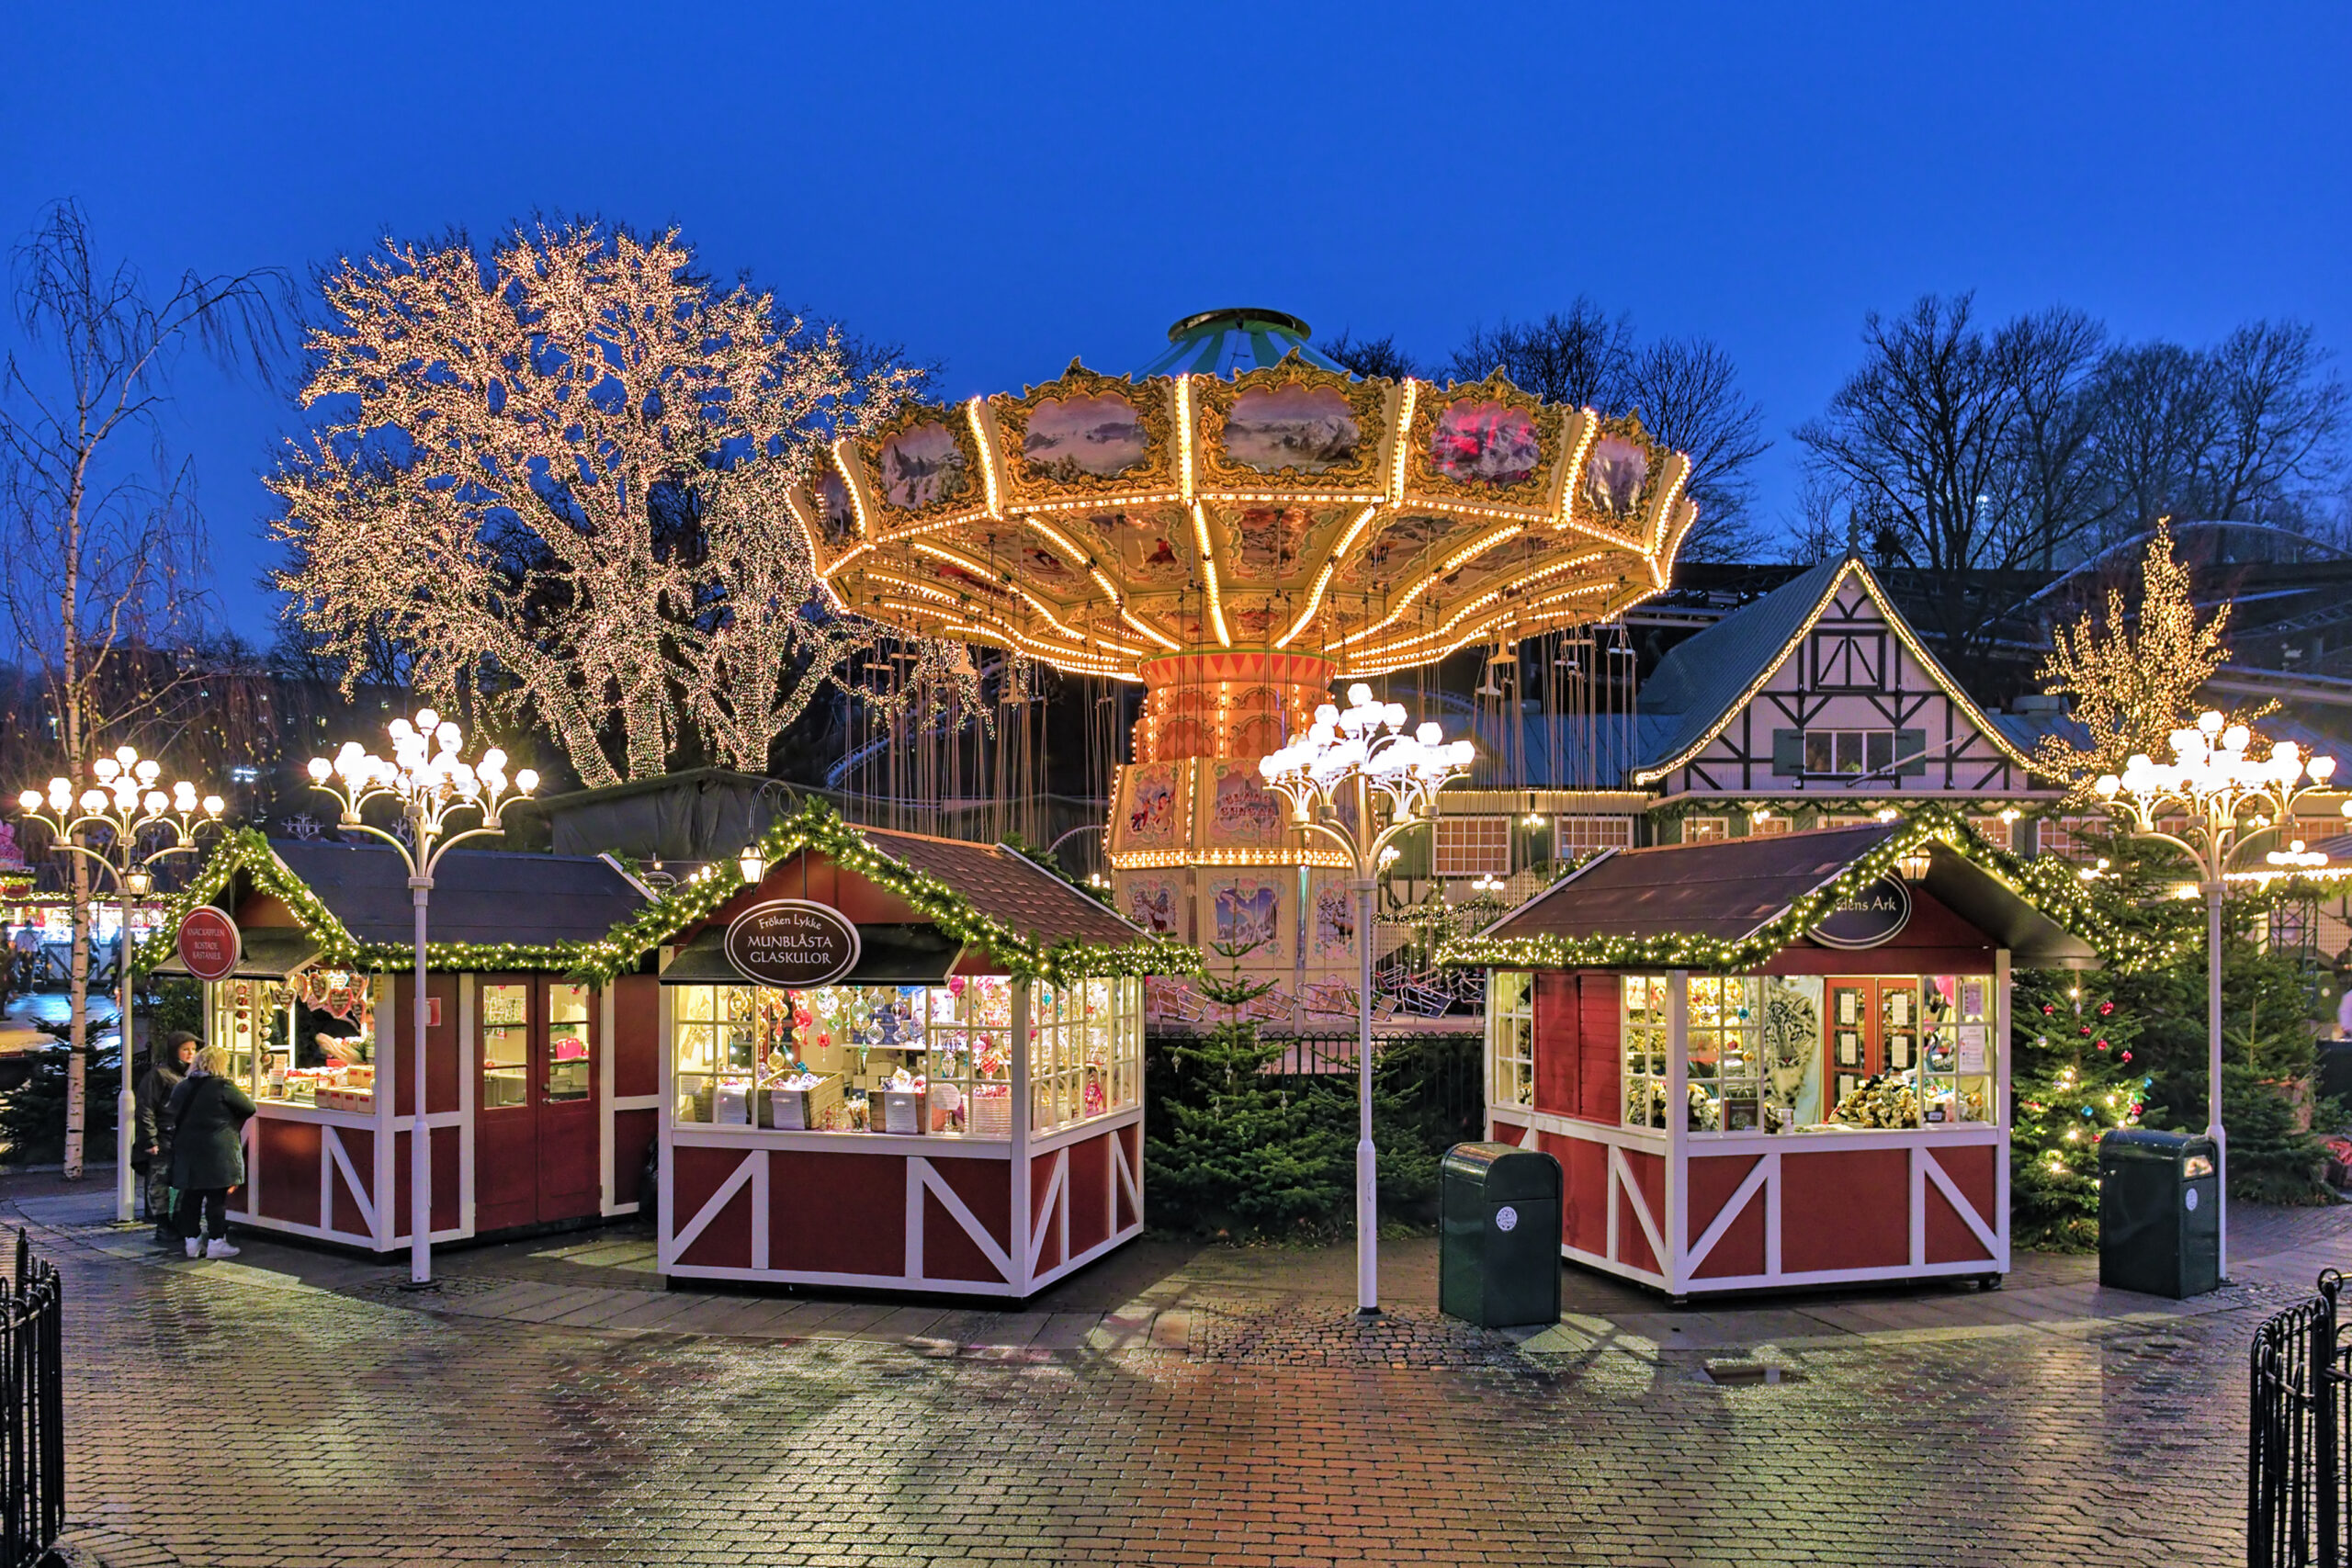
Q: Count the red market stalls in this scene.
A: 3